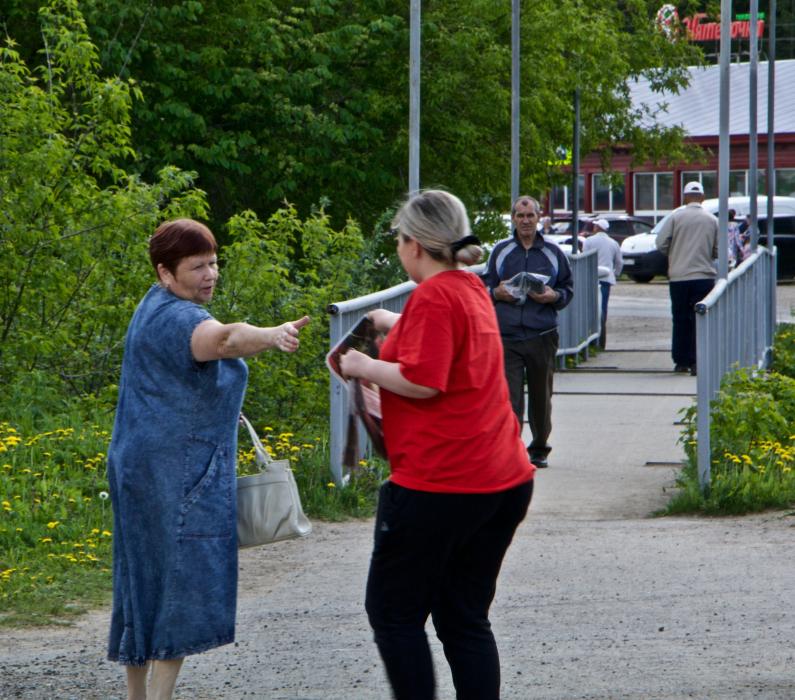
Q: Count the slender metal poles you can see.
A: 6